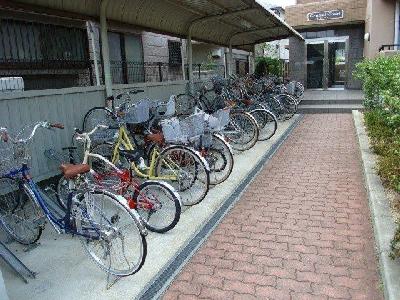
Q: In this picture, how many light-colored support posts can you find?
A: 3